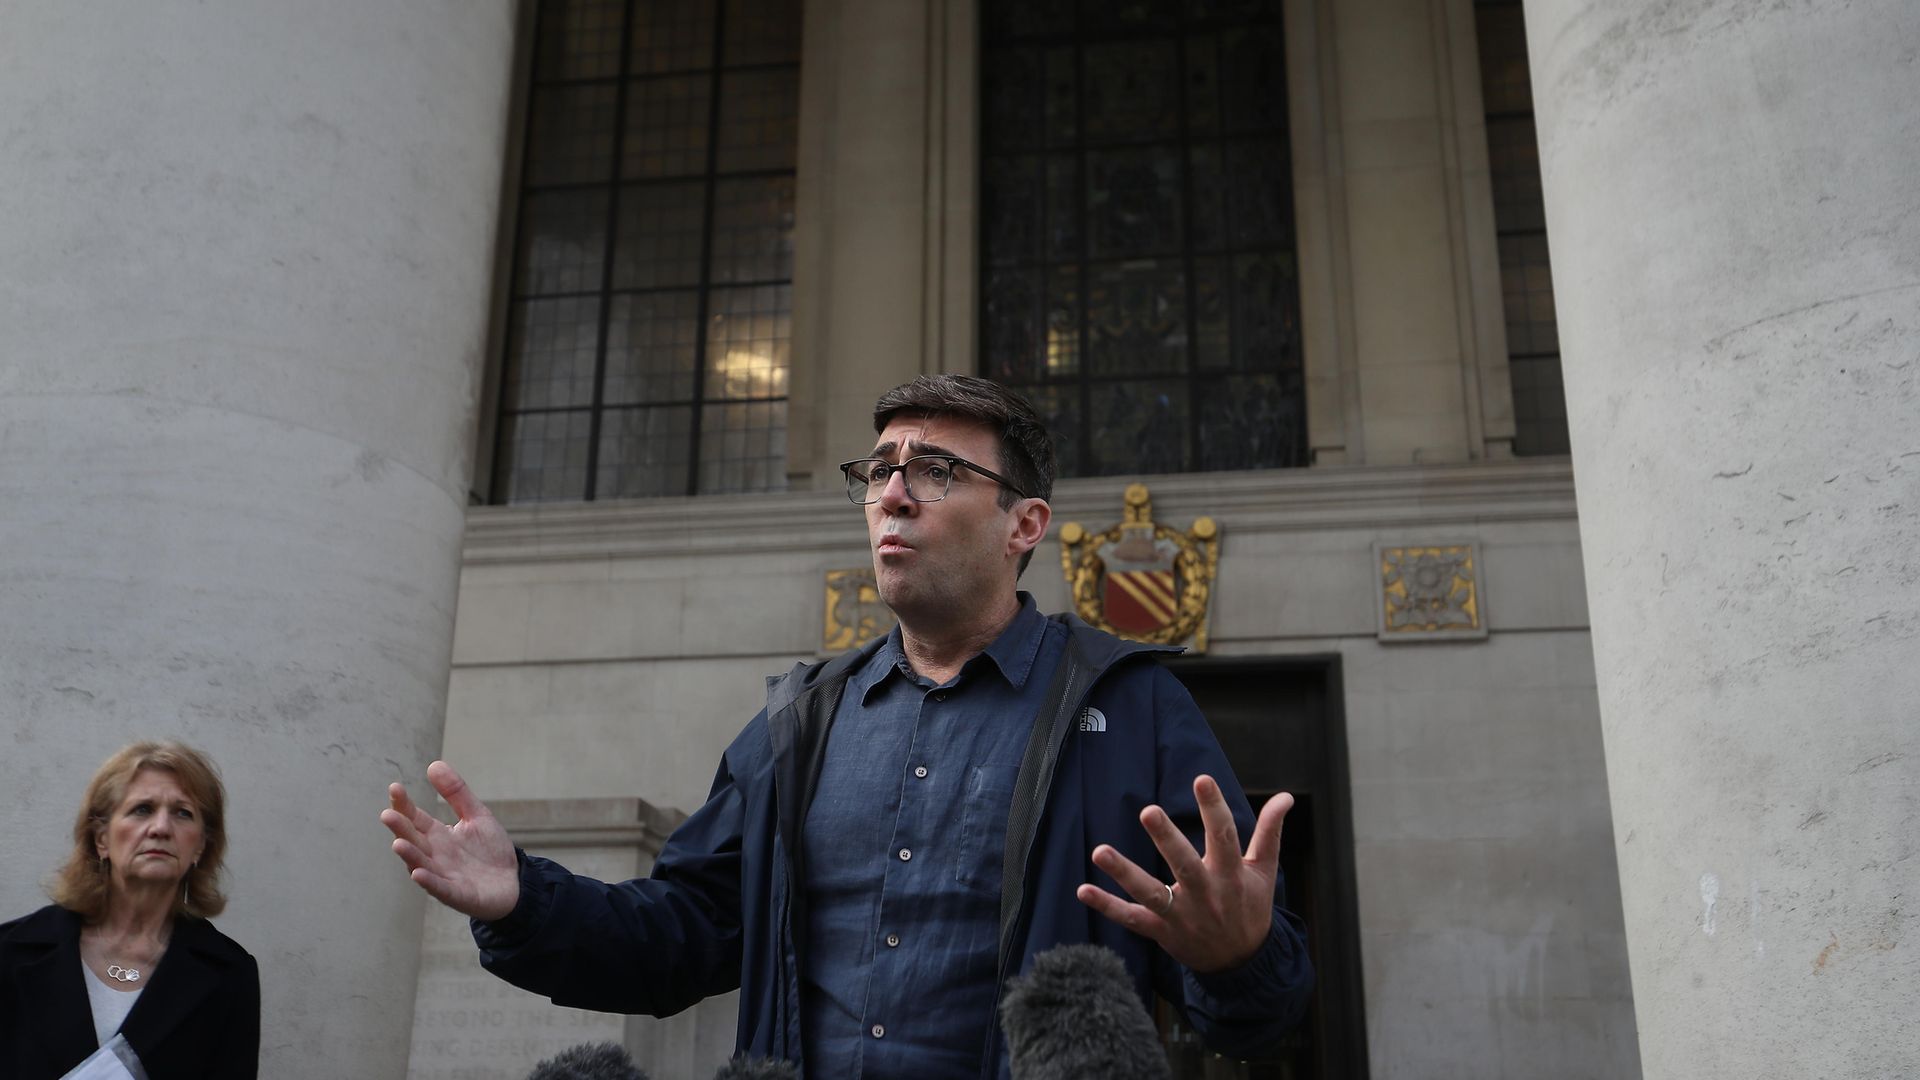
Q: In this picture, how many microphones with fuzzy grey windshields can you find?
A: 3